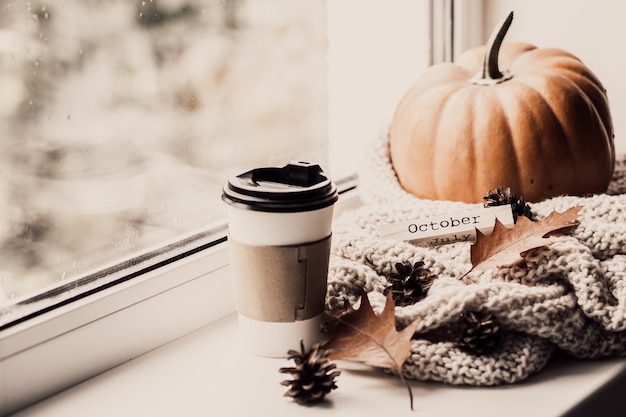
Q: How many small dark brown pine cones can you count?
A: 4